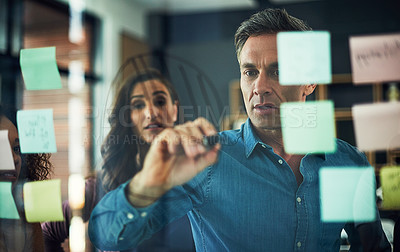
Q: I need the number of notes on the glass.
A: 11